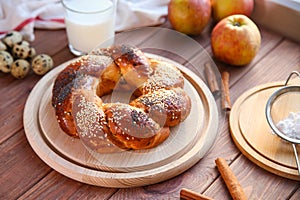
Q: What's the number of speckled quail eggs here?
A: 7